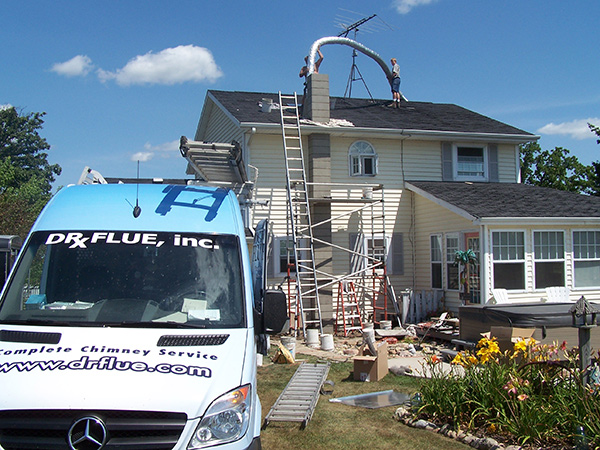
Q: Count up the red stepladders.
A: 1